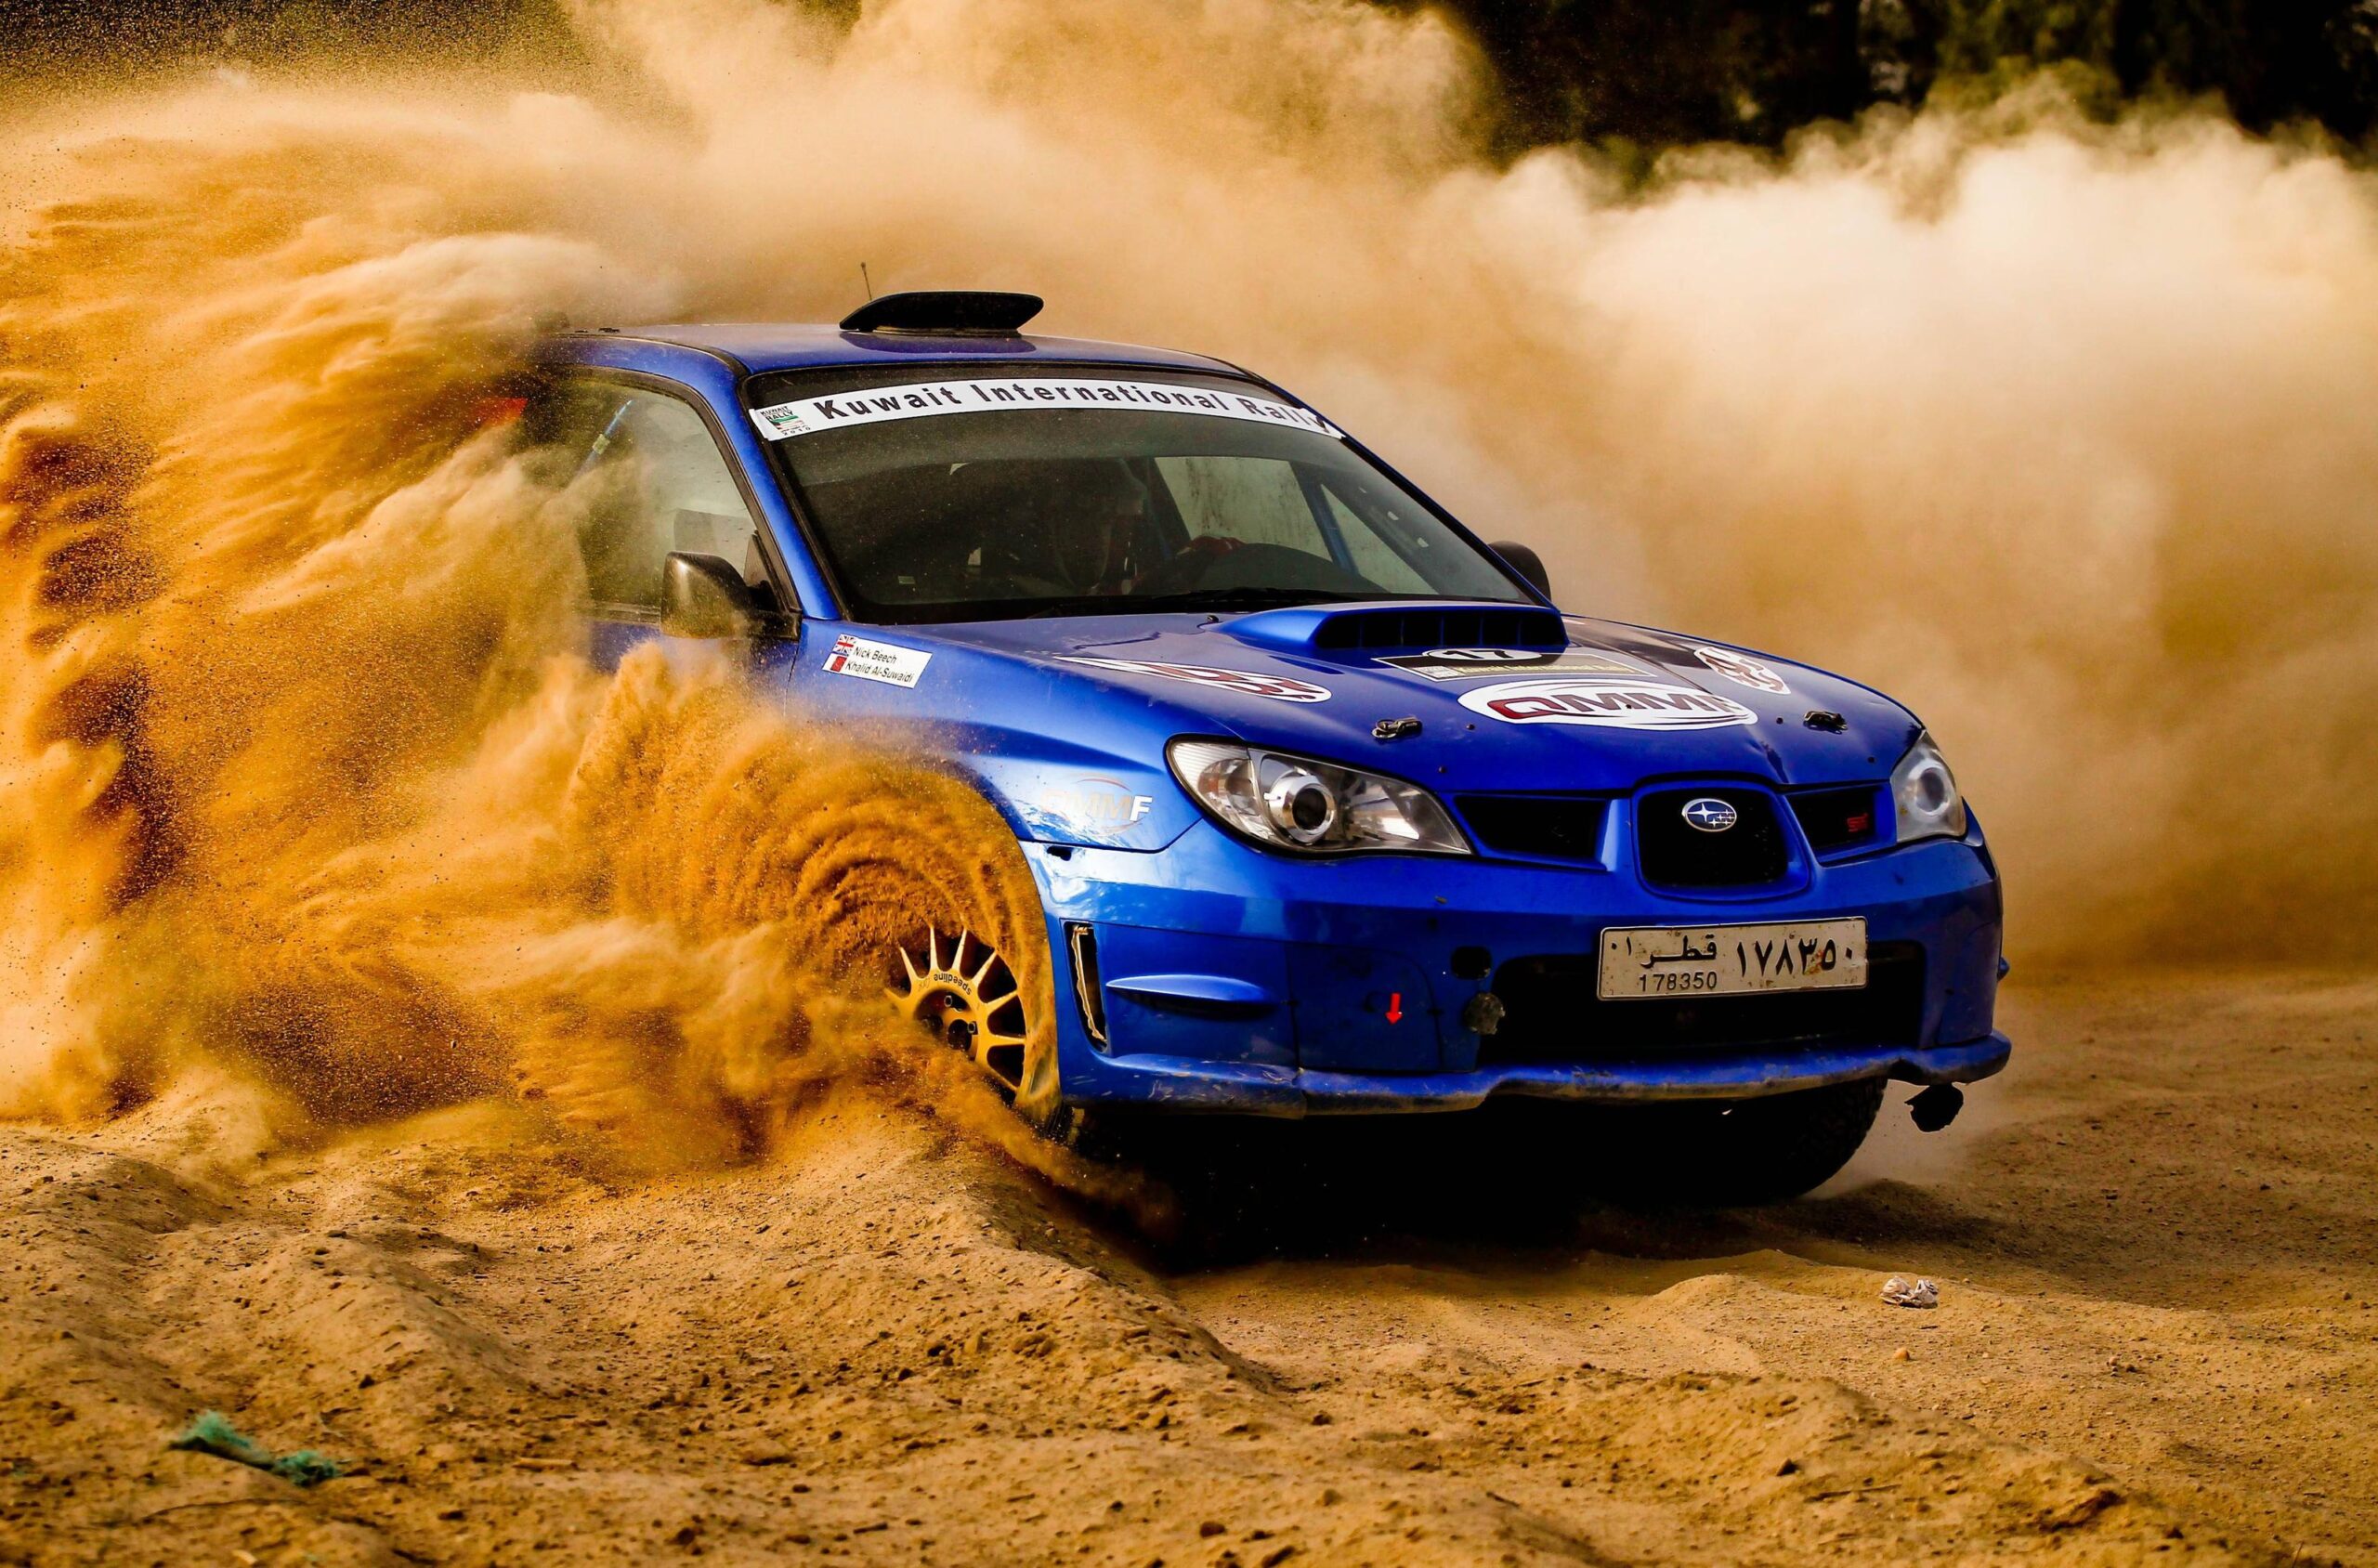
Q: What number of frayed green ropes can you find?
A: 1